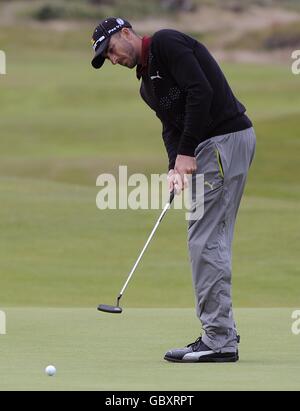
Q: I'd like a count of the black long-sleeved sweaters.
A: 1